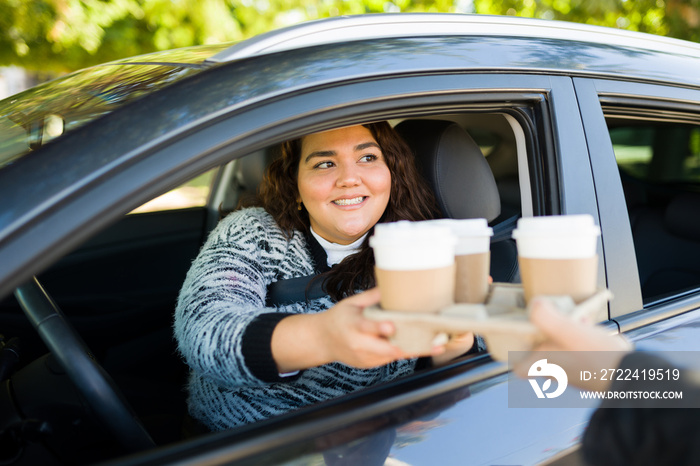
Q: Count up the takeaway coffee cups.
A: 3